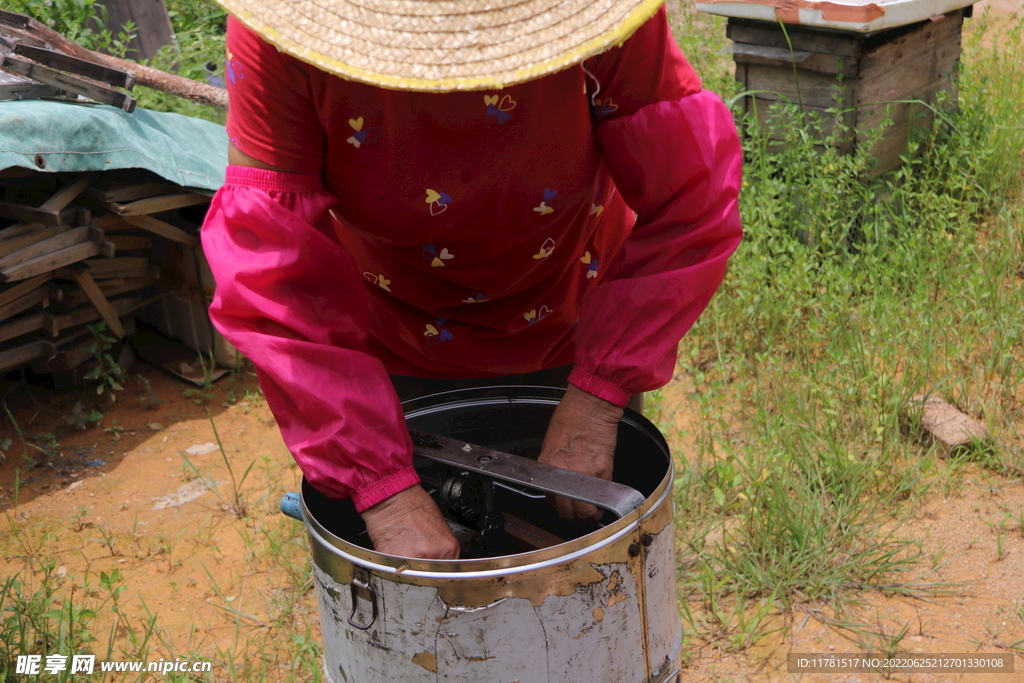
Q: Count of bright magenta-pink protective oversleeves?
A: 2